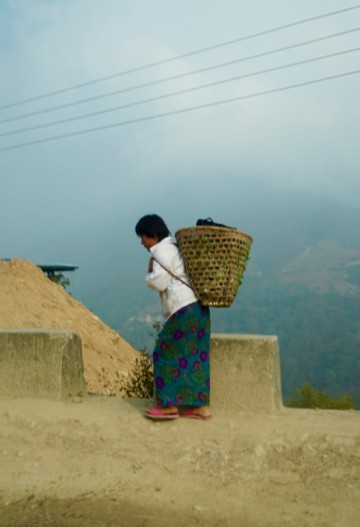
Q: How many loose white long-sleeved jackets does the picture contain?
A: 1